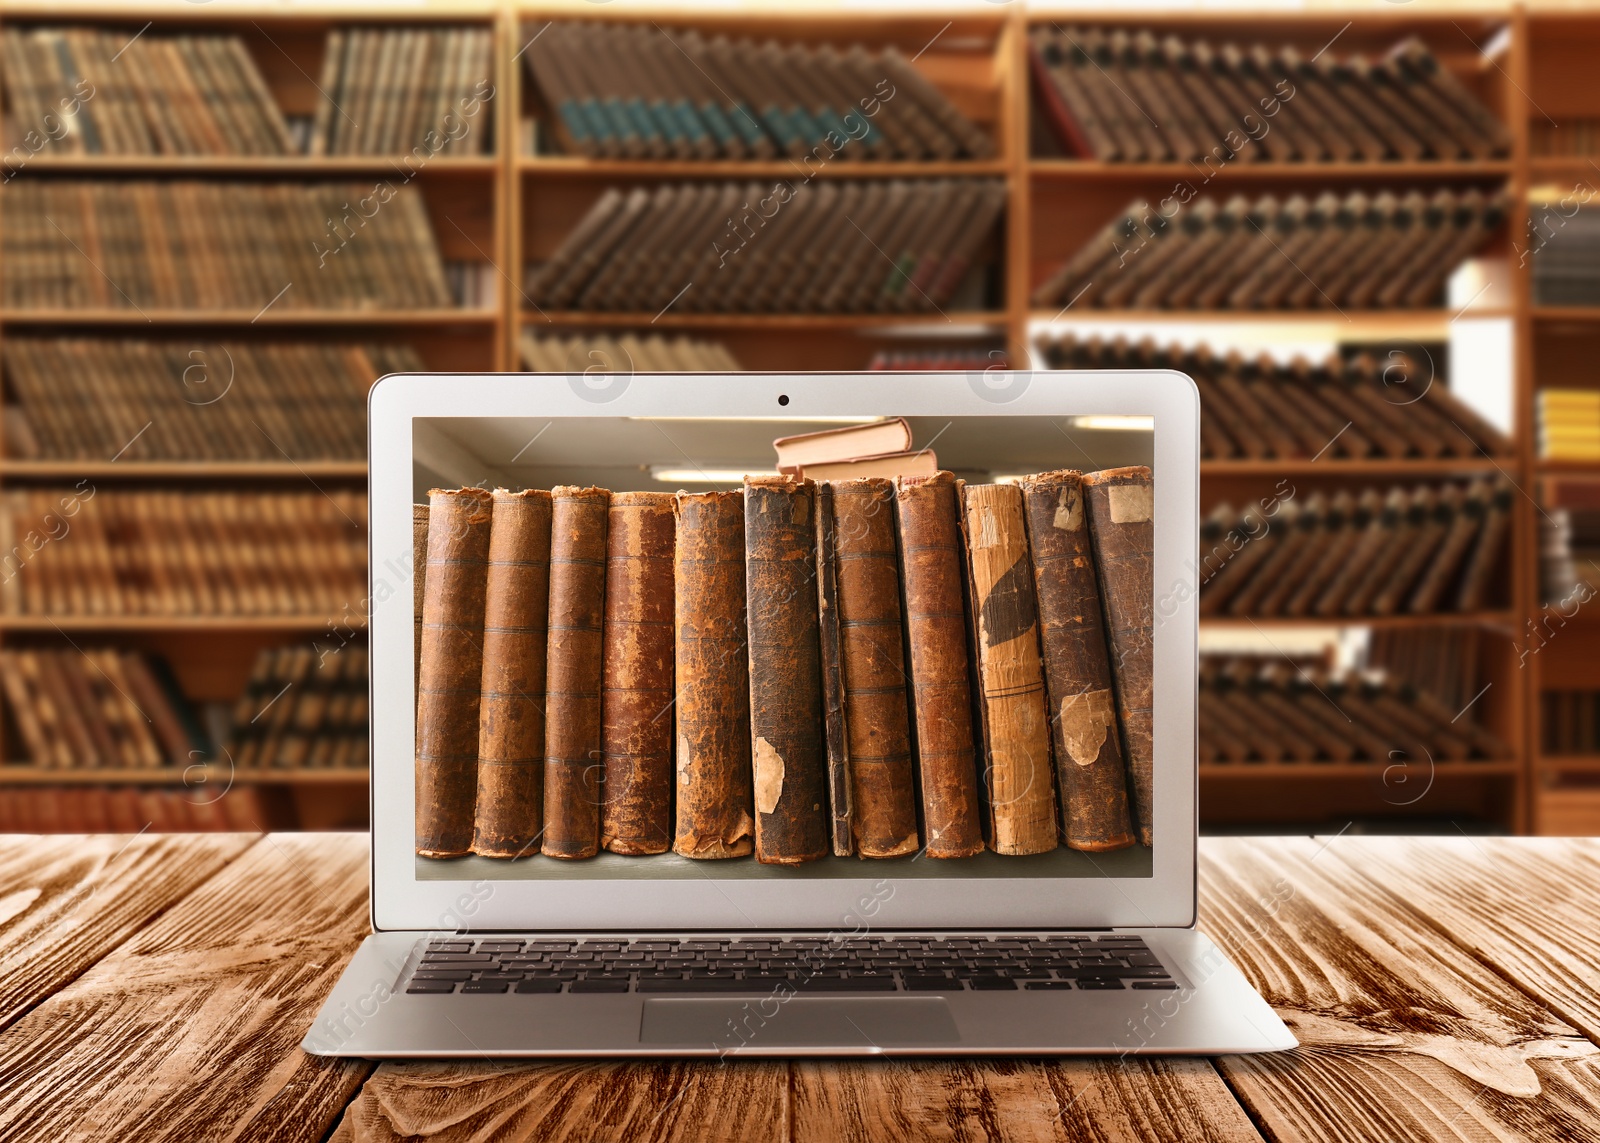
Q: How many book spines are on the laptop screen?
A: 13